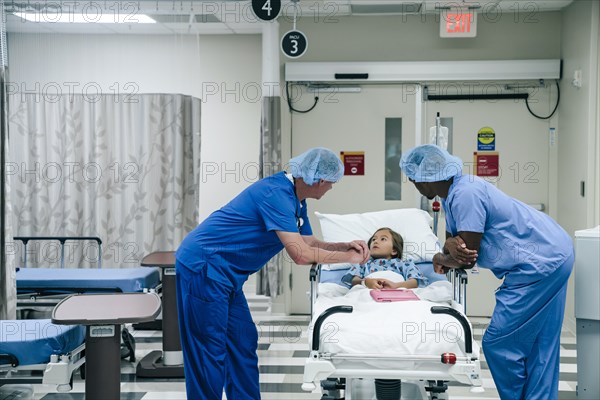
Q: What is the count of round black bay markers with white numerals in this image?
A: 2